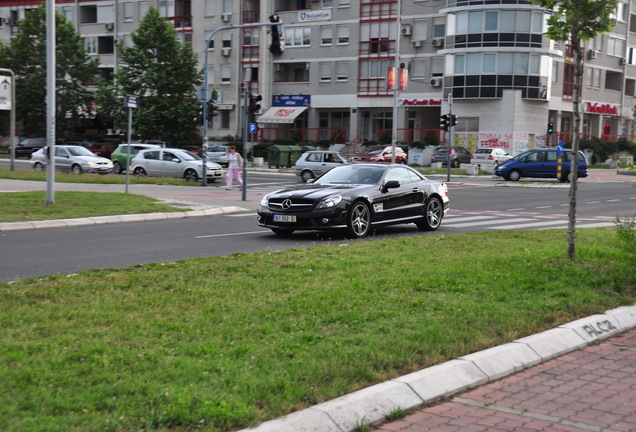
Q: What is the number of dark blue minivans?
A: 1